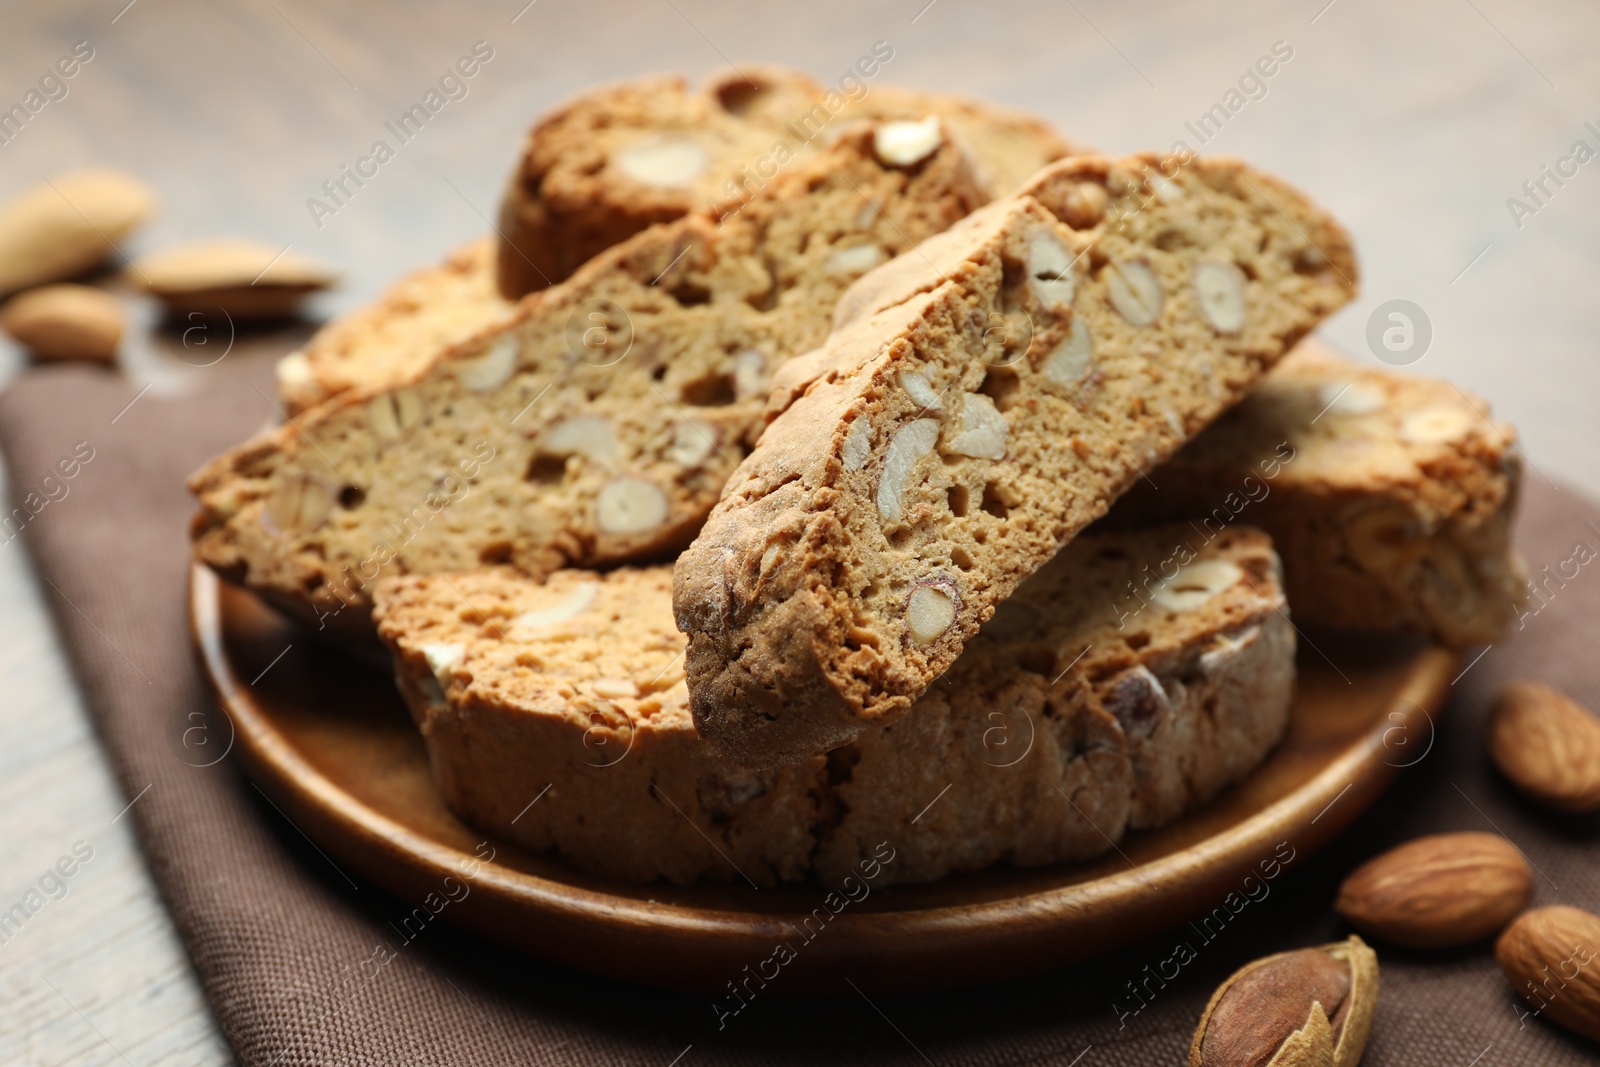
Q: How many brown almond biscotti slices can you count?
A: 6